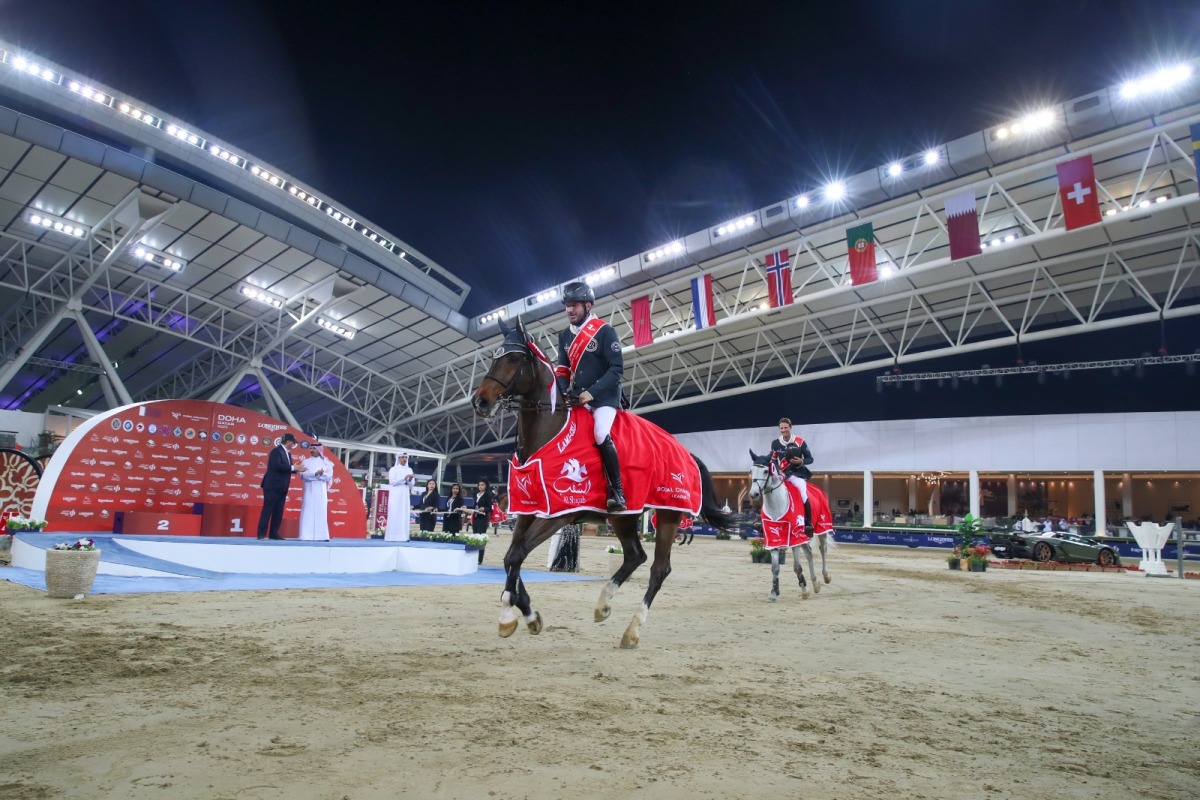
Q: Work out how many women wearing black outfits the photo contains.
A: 3